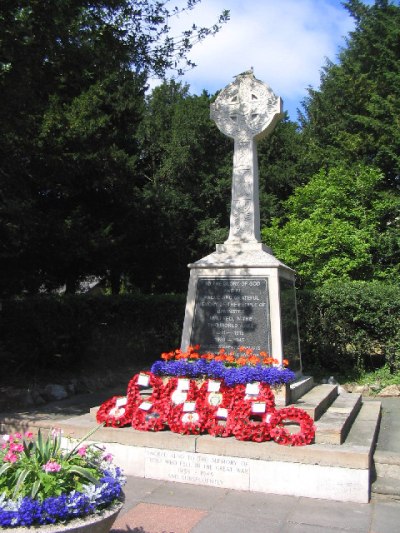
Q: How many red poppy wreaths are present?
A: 10